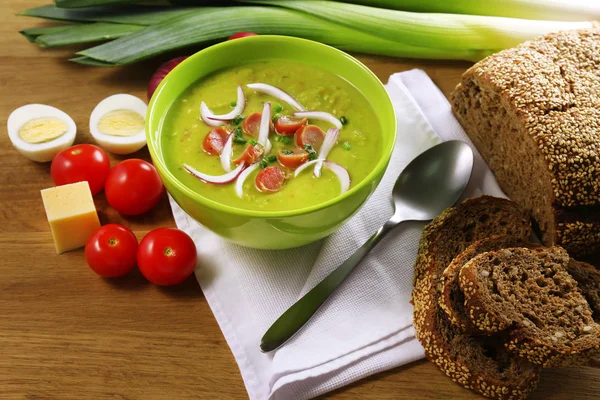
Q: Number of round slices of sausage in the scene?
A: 7